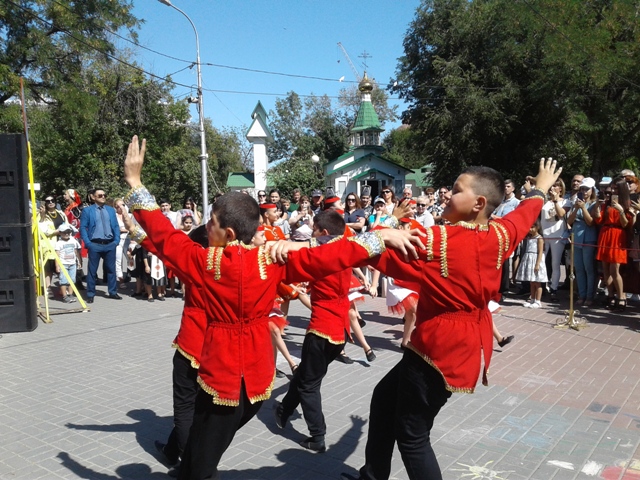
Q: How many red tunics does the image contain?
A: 4